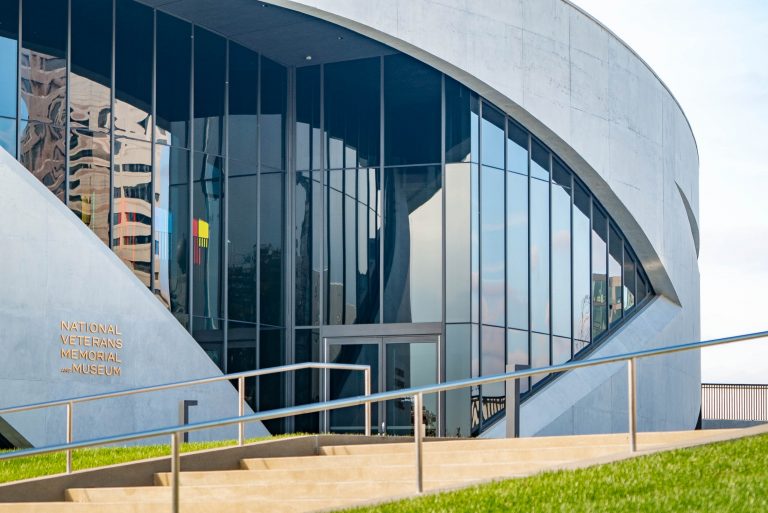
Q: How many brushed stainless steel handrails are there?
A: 2